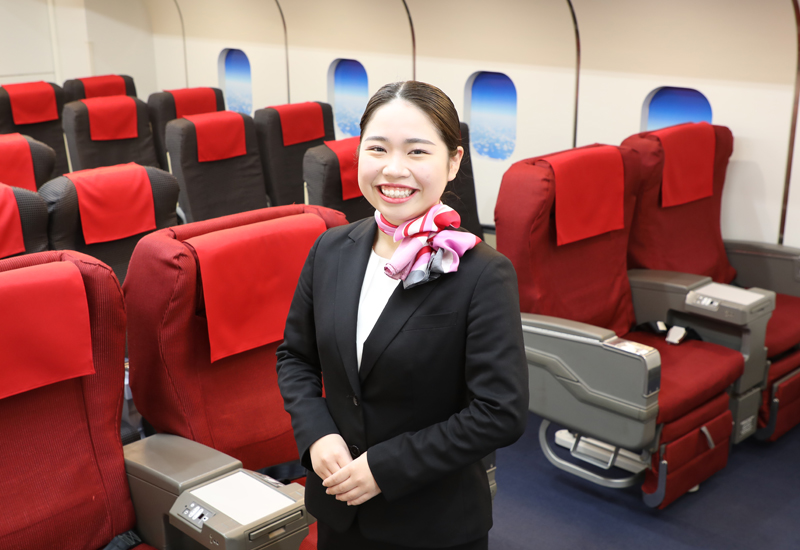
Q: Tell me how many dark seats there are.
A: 11